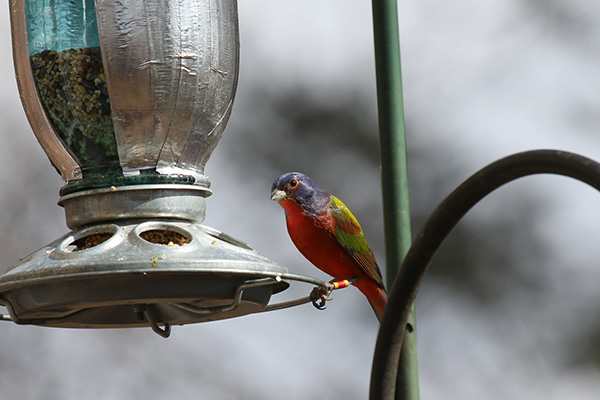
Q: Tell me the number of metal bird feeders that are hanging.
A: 1